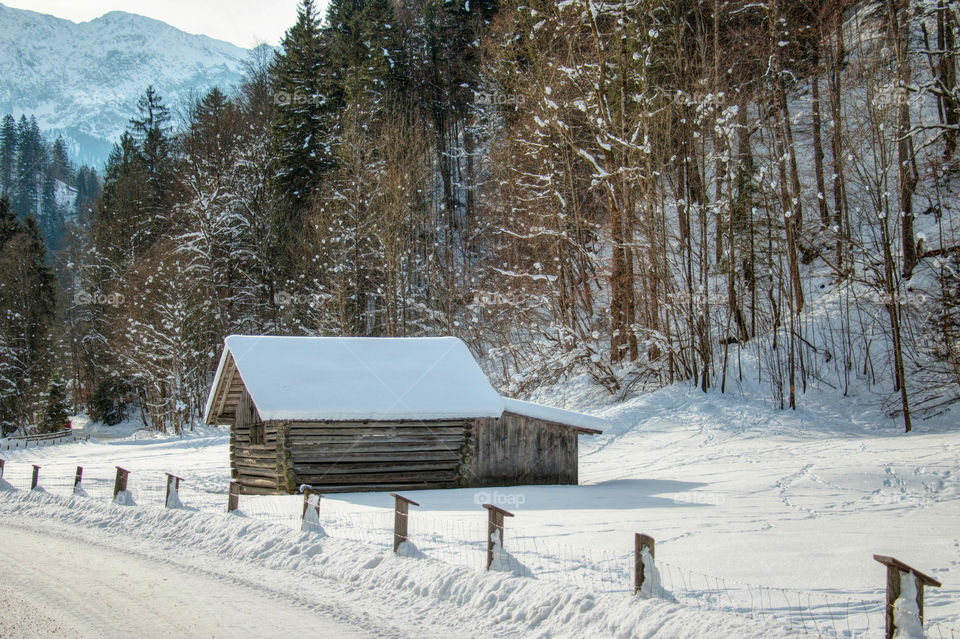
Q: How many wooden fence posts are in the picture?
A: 11